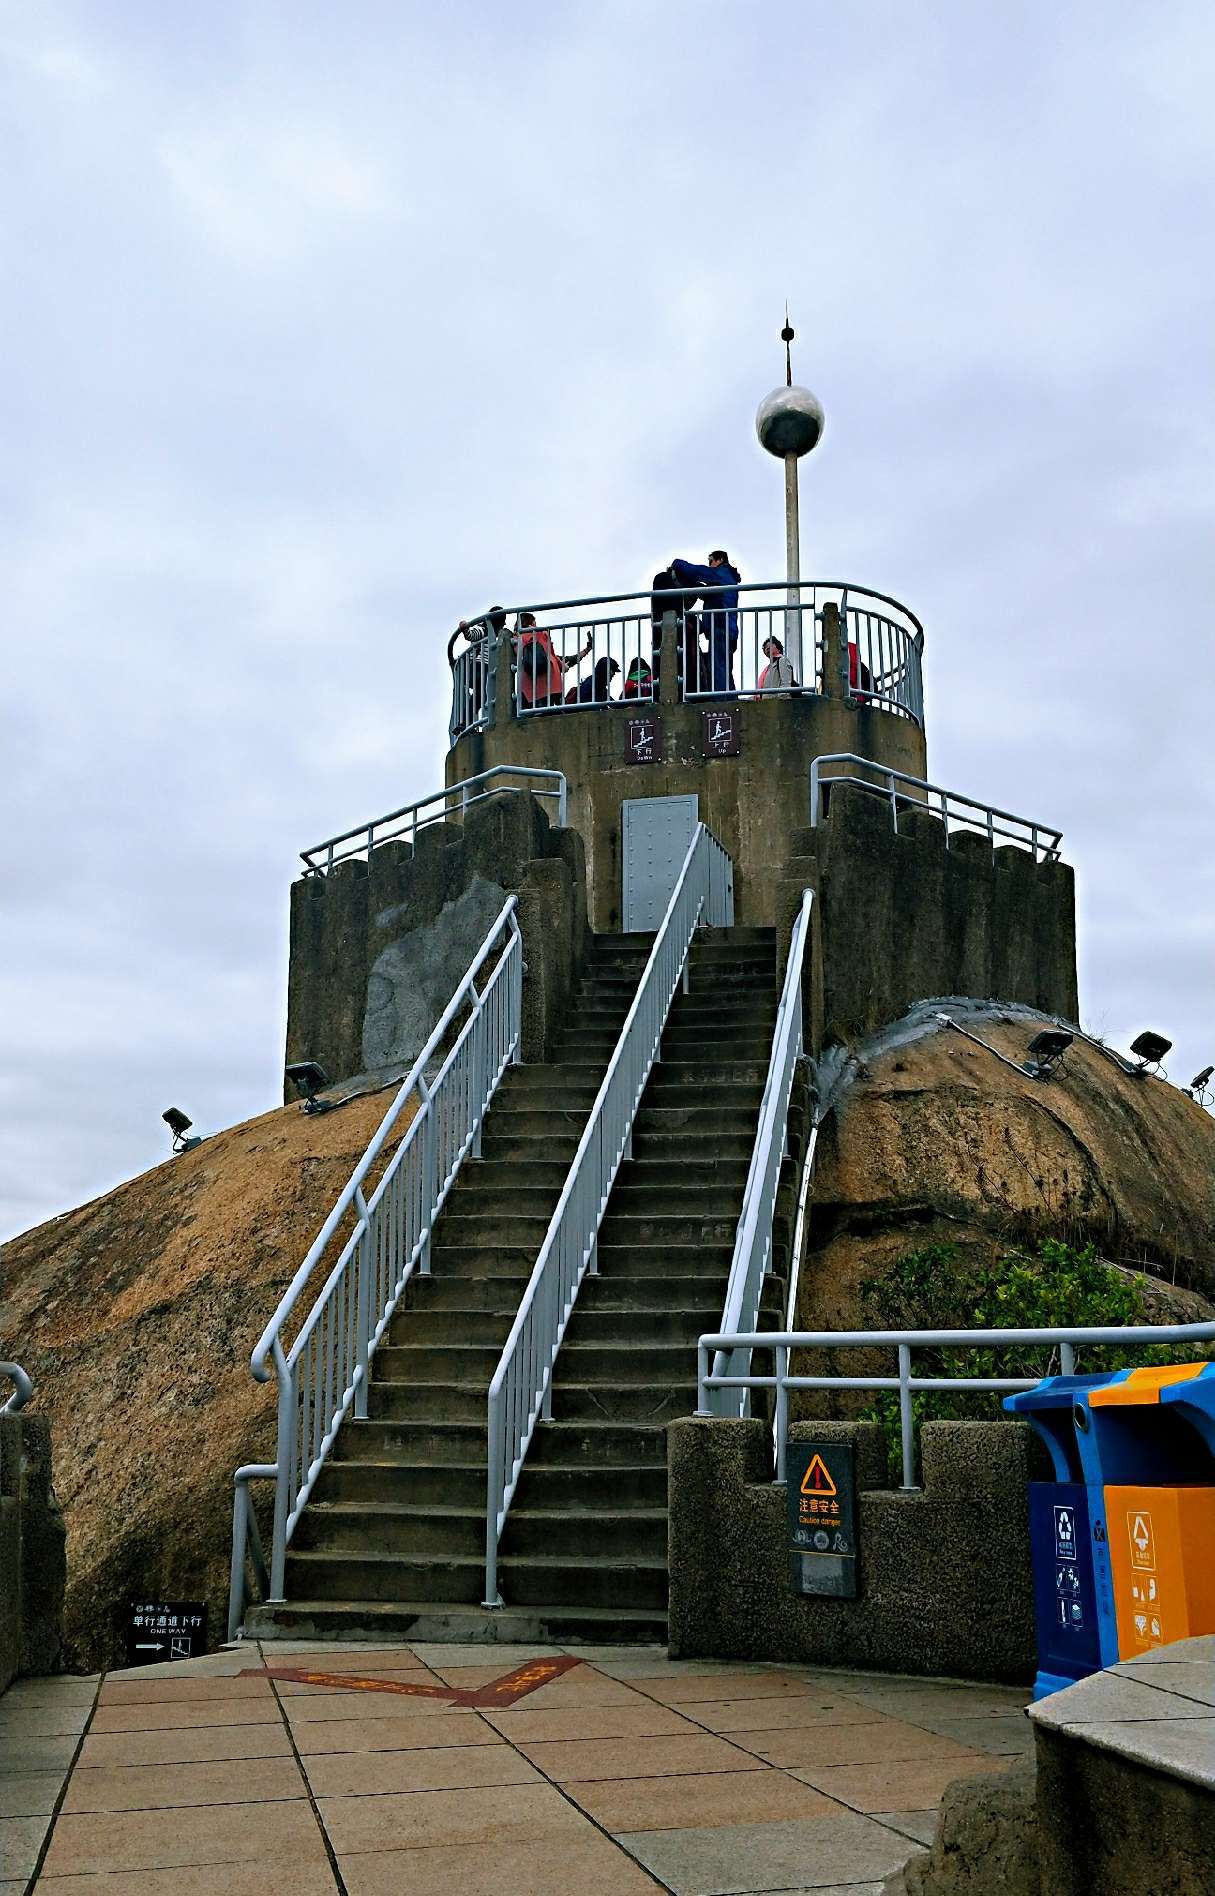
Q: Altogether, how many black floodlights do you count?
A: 5